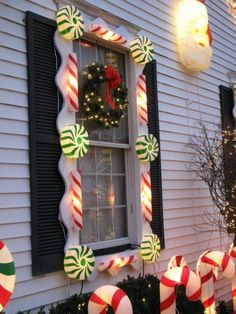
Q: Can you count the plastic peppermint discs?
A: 6